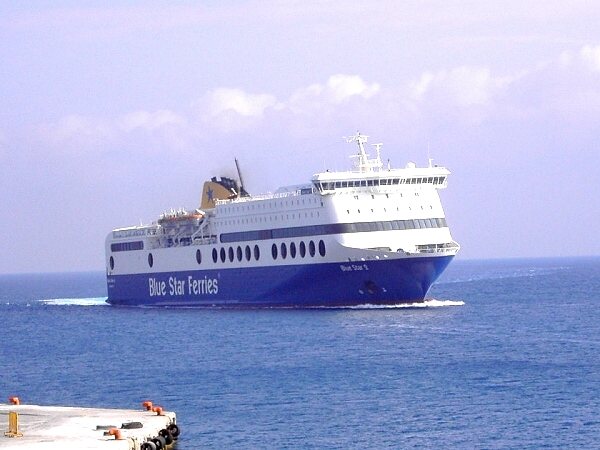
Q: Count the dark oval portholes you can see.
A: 15